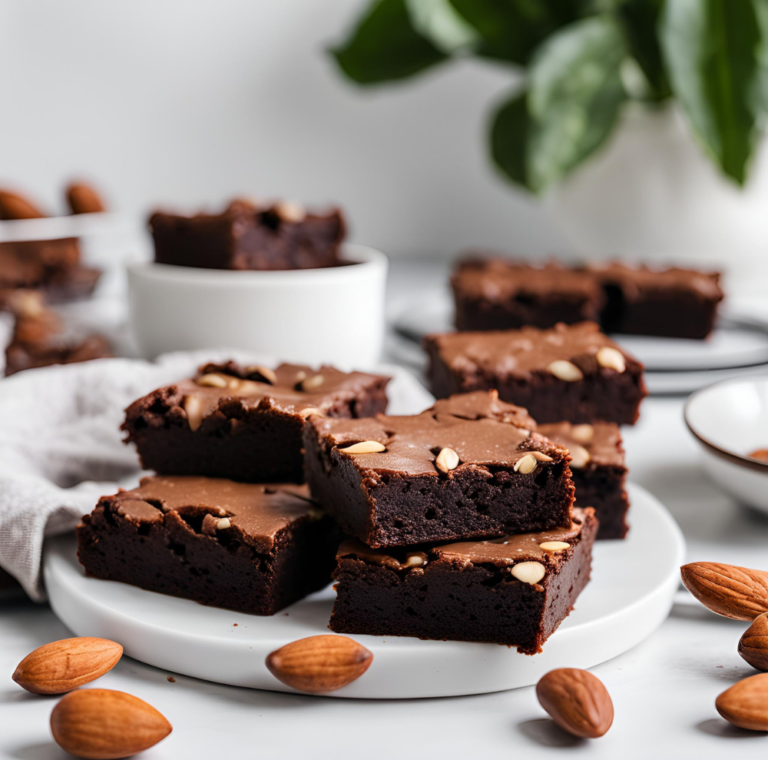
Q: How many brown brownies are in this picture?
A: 9